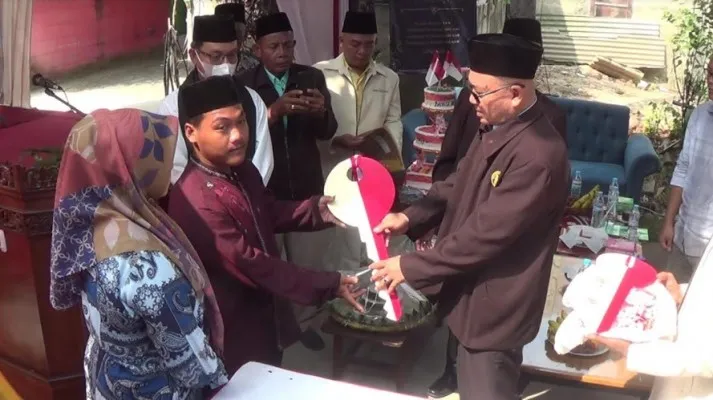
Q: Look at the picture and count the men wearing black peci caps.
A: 7